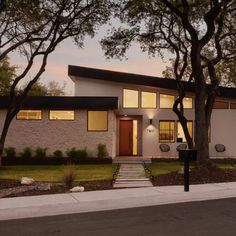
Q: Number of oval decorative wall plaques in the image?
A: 3